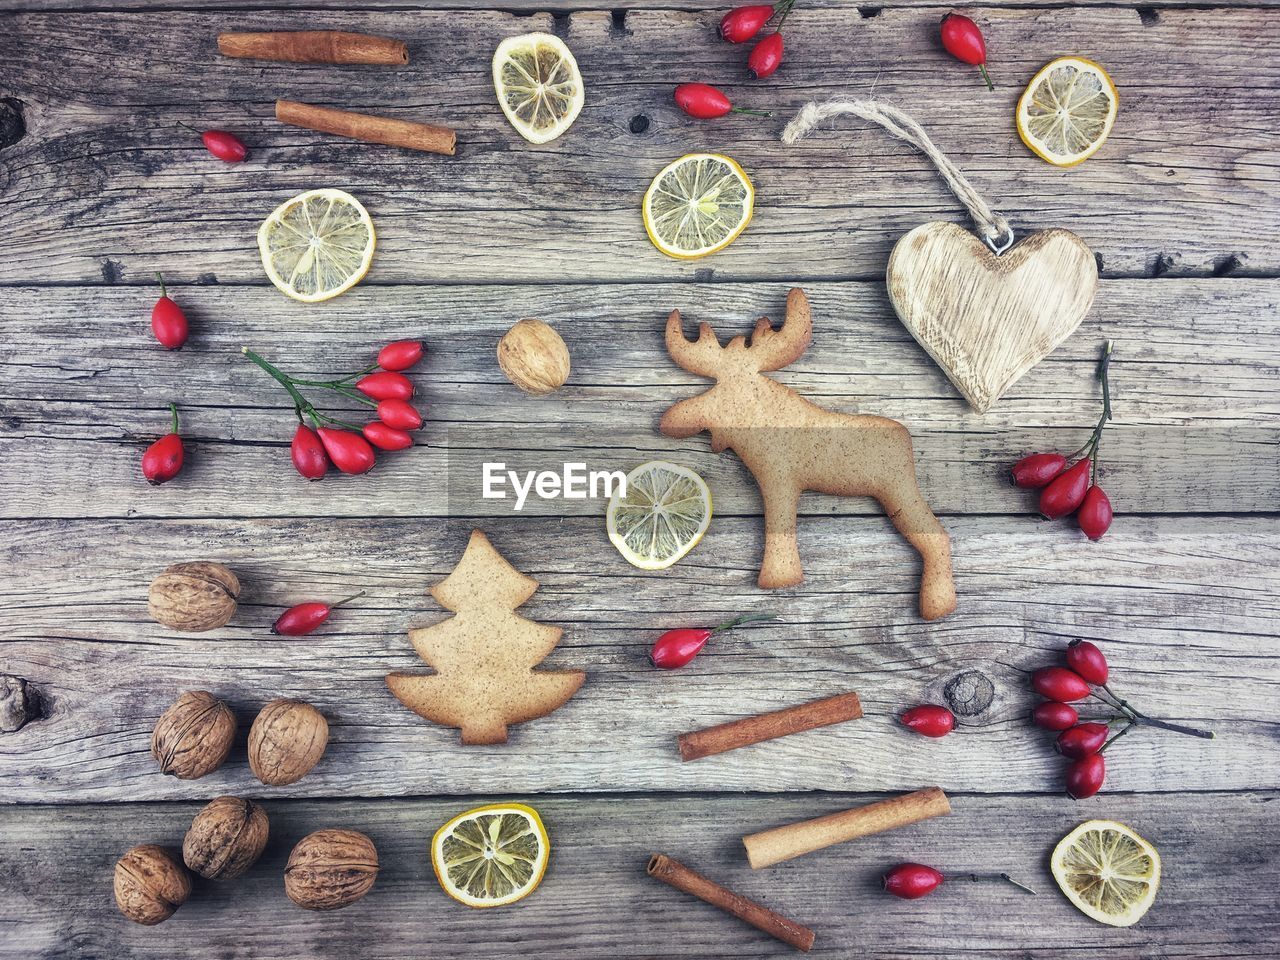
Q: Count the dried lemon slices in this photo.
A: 7